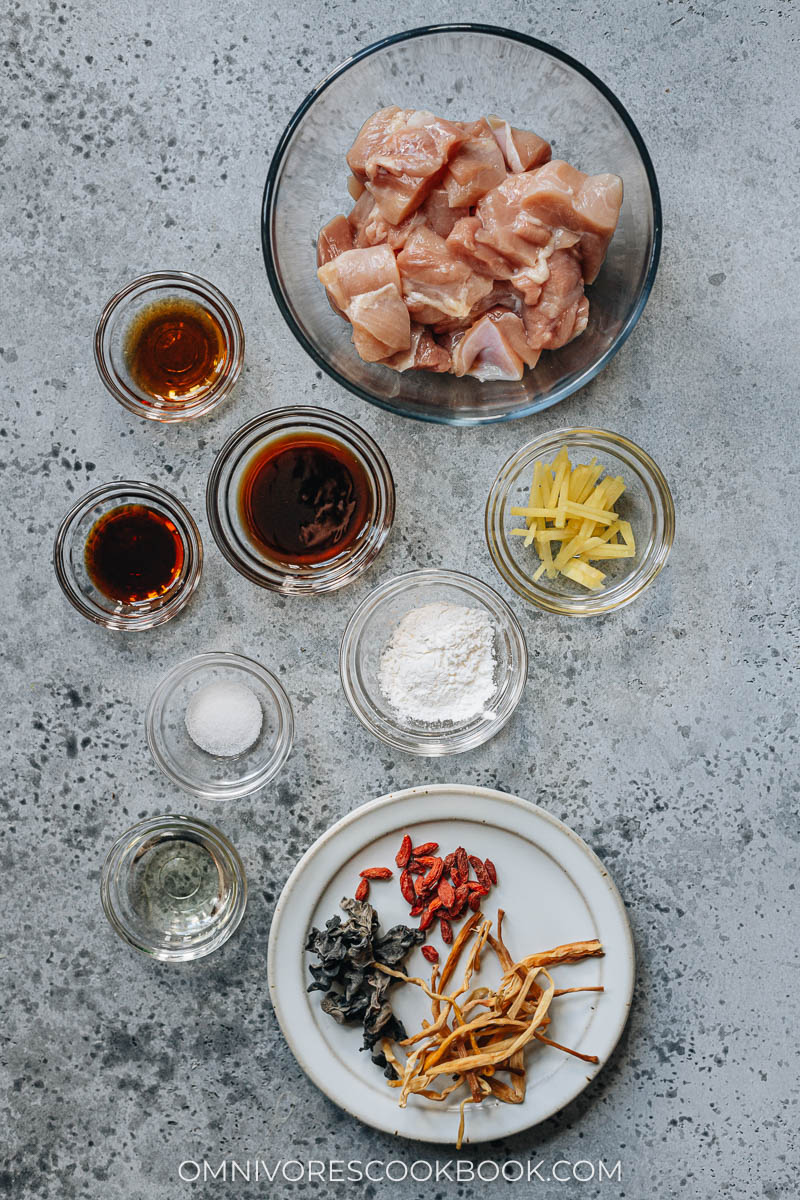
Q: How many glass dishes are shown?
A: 8